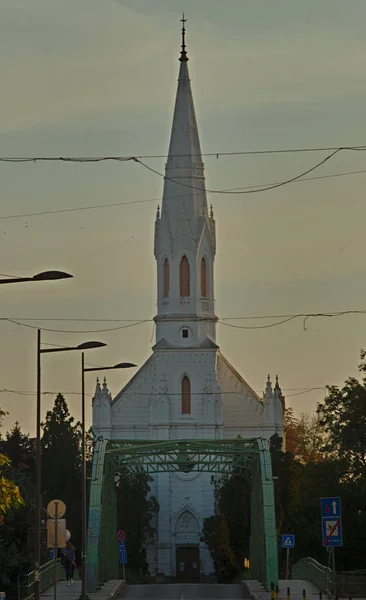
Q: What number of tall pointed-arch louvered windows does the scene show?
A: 4